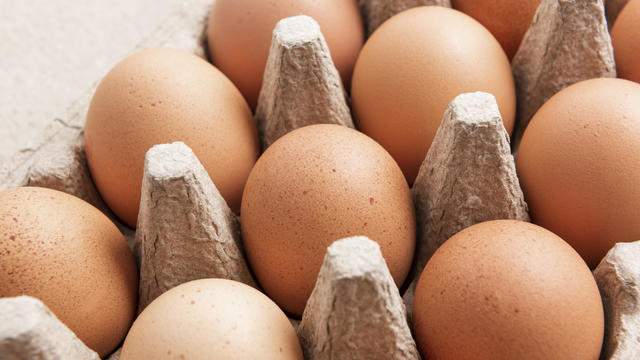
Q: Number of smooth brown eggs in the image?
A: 10